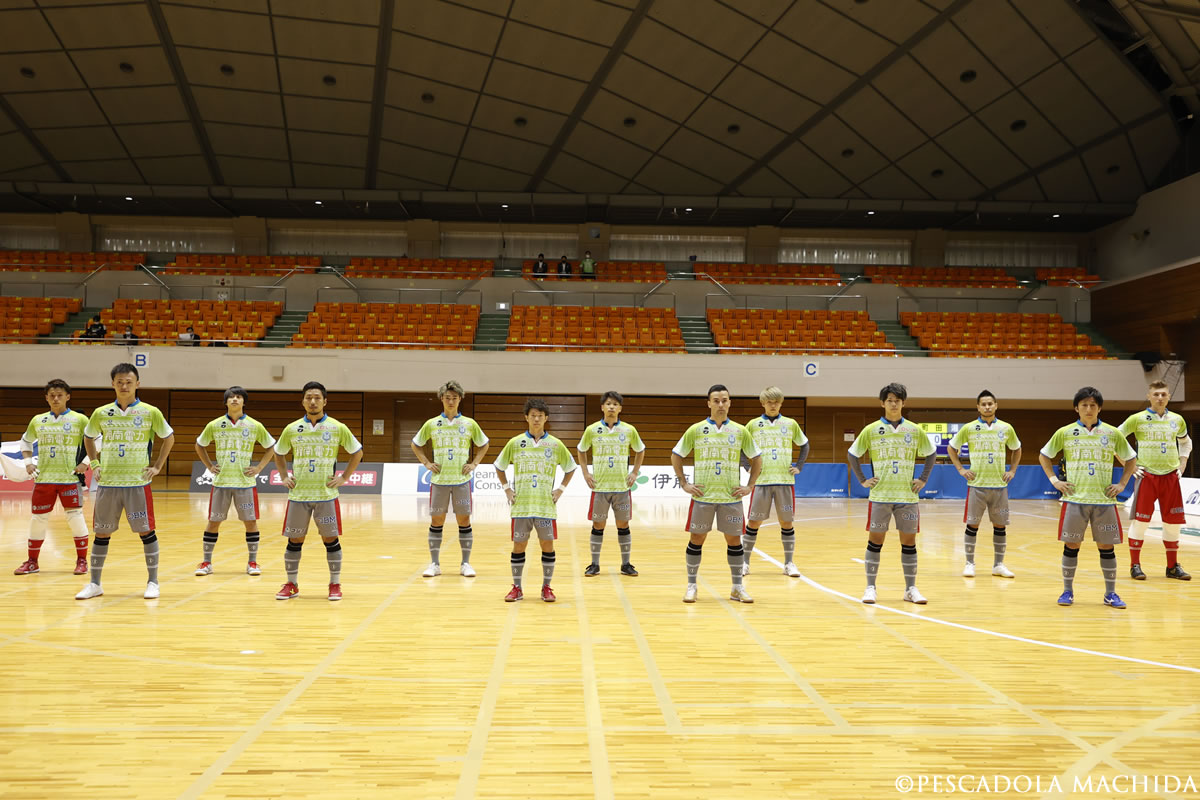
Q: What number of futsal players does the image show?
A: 13